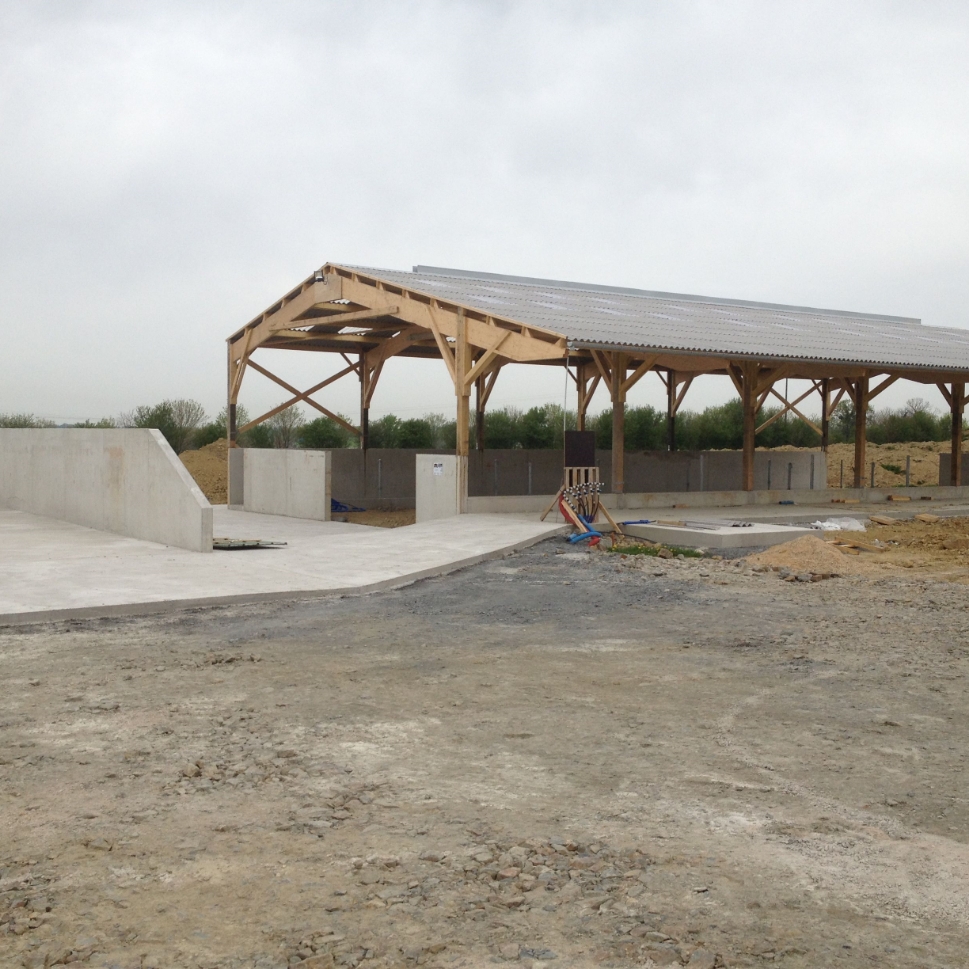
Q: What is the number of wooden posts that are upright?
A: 11